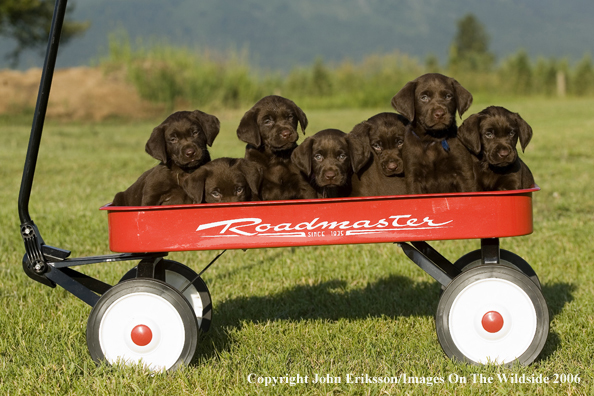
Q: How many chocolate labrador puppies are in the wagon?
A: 7